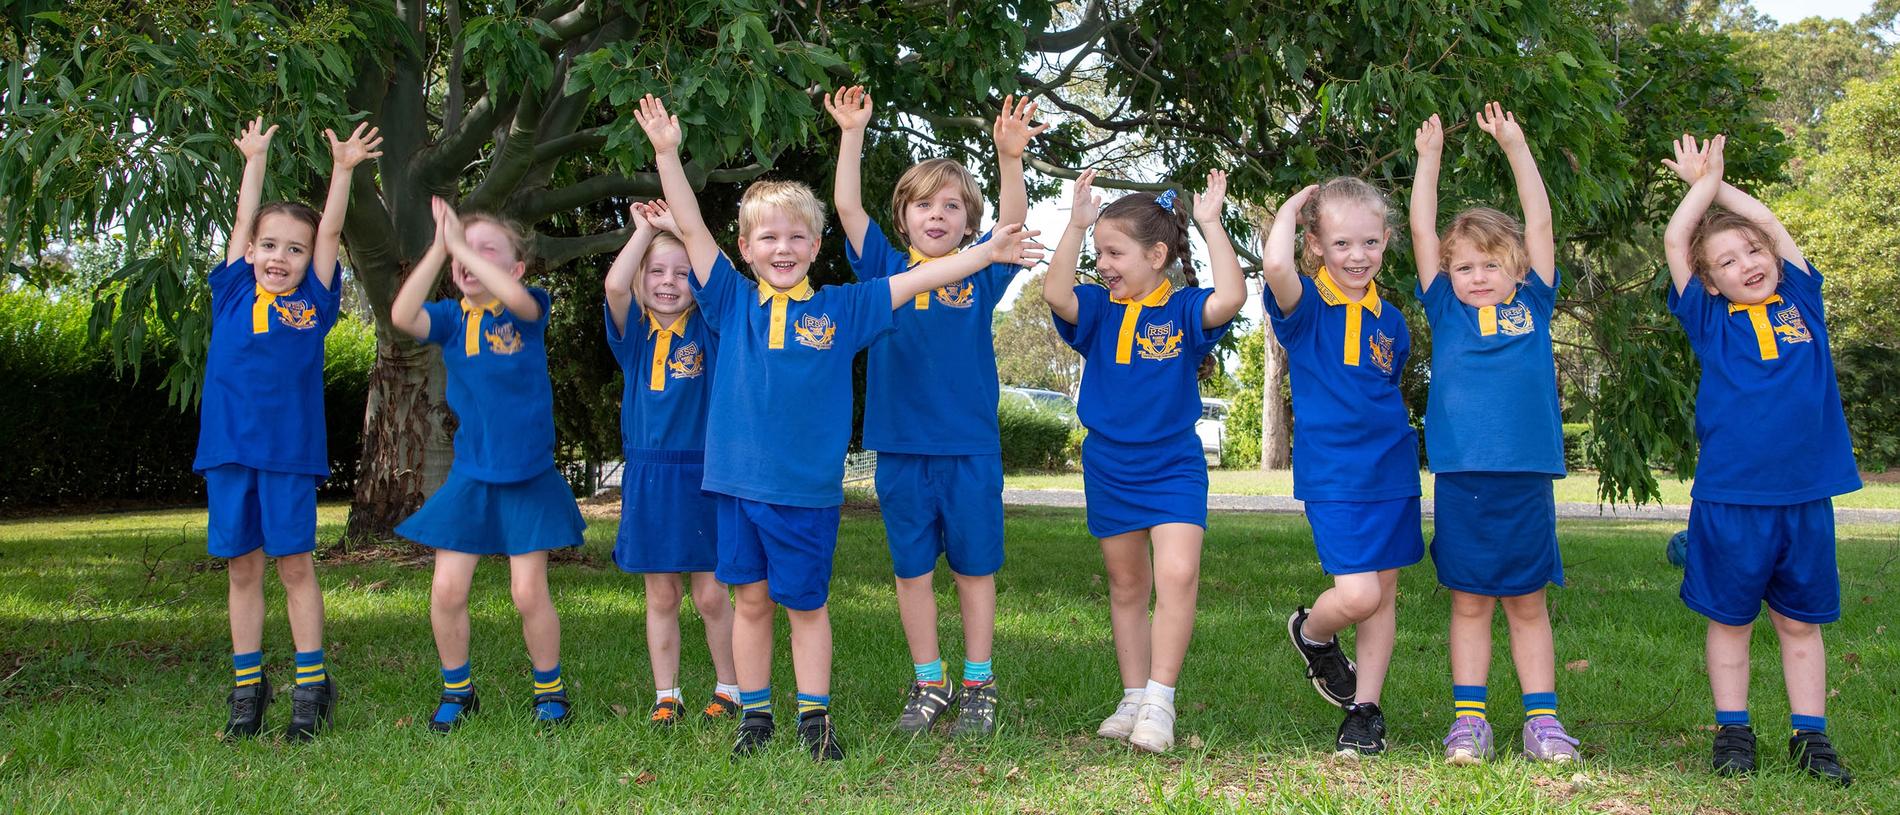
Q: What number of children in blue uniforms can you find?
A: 9